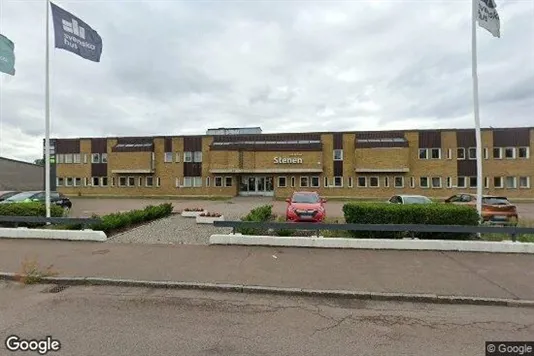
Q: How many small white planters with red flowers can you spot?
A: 2